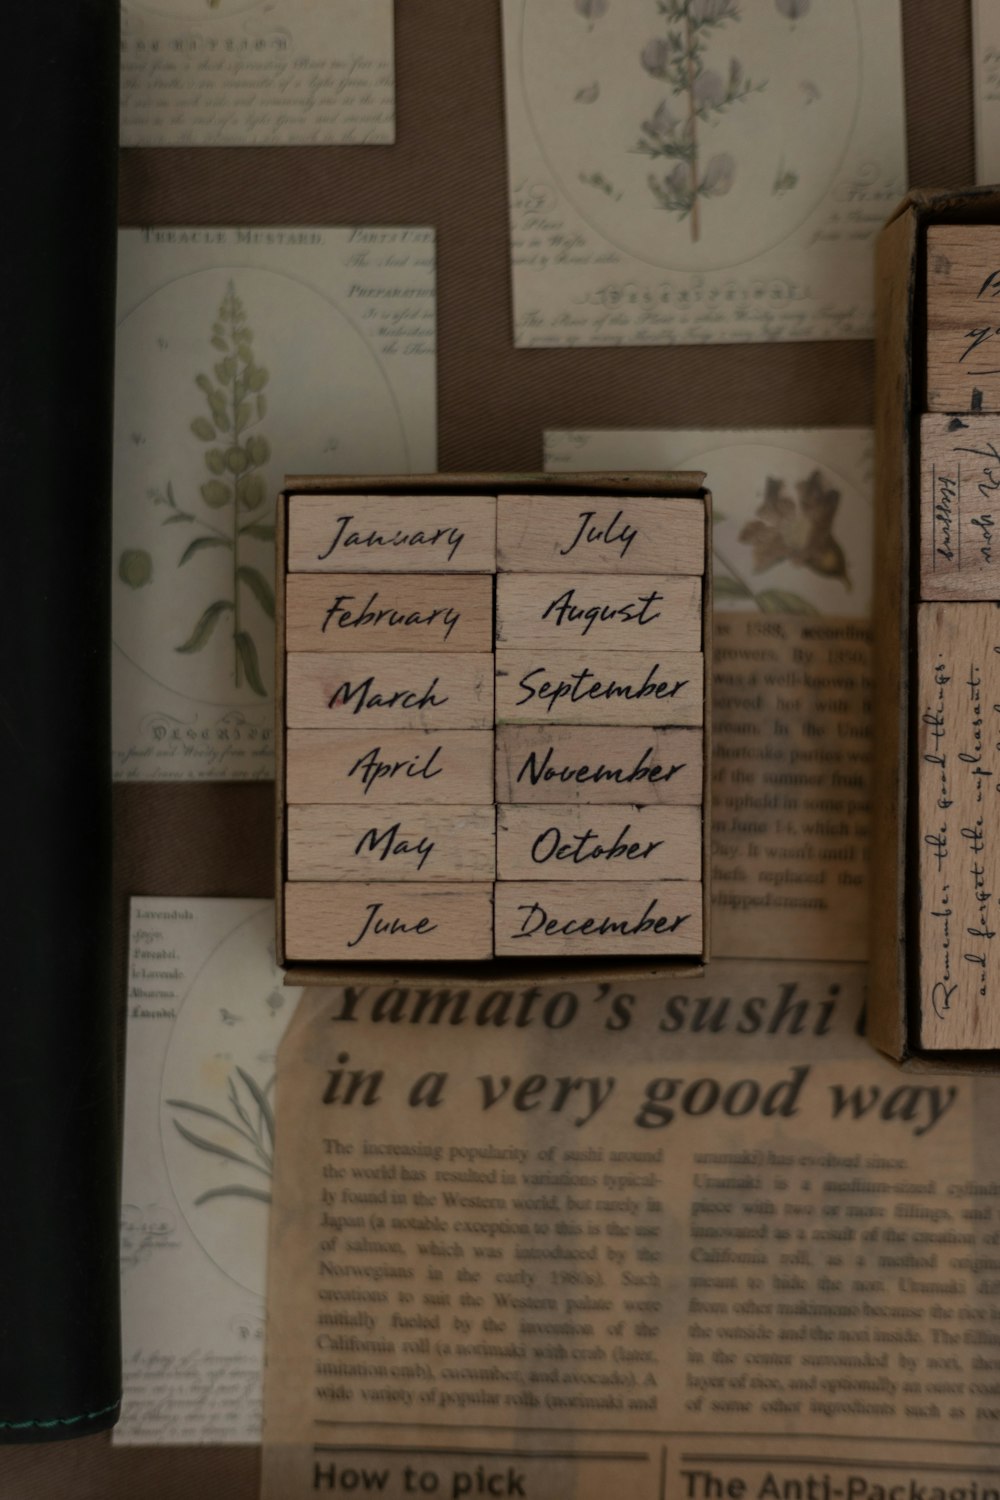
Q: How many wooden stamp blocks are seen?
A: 15